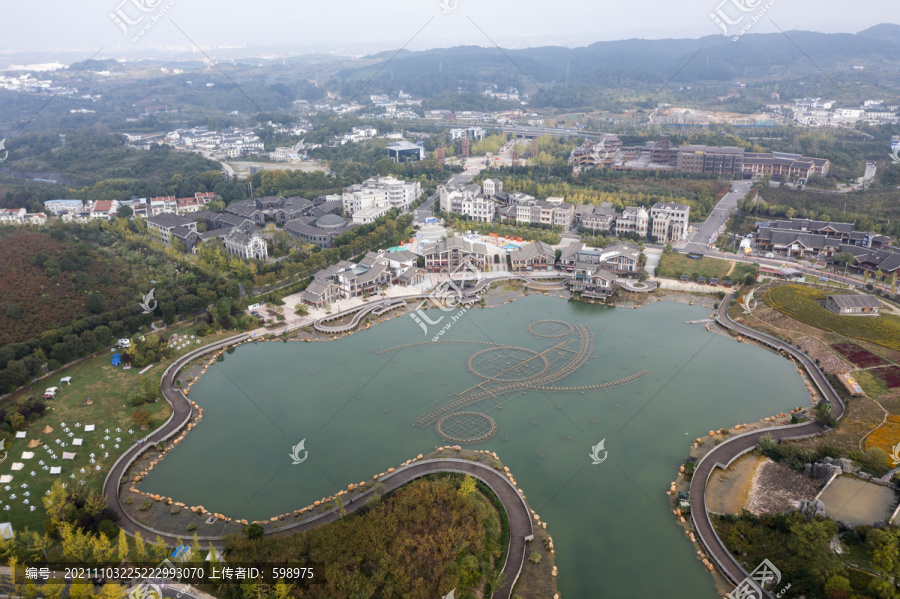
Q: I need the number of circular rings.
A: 3